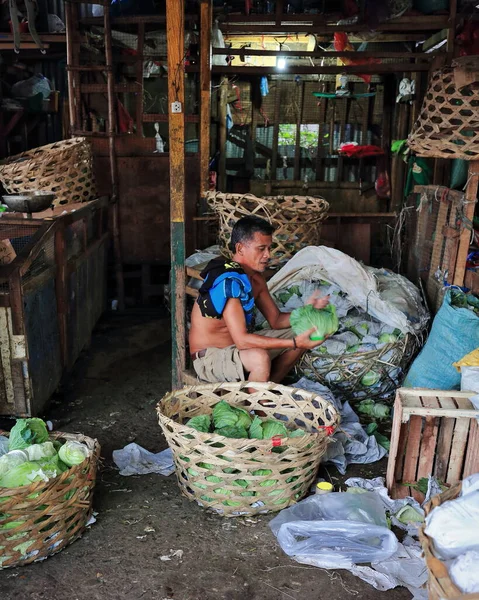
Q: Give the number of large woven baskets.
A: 7